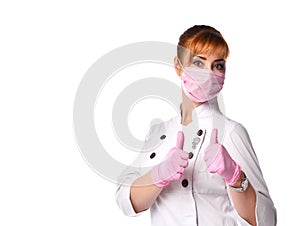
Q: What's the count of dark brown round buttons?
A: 5